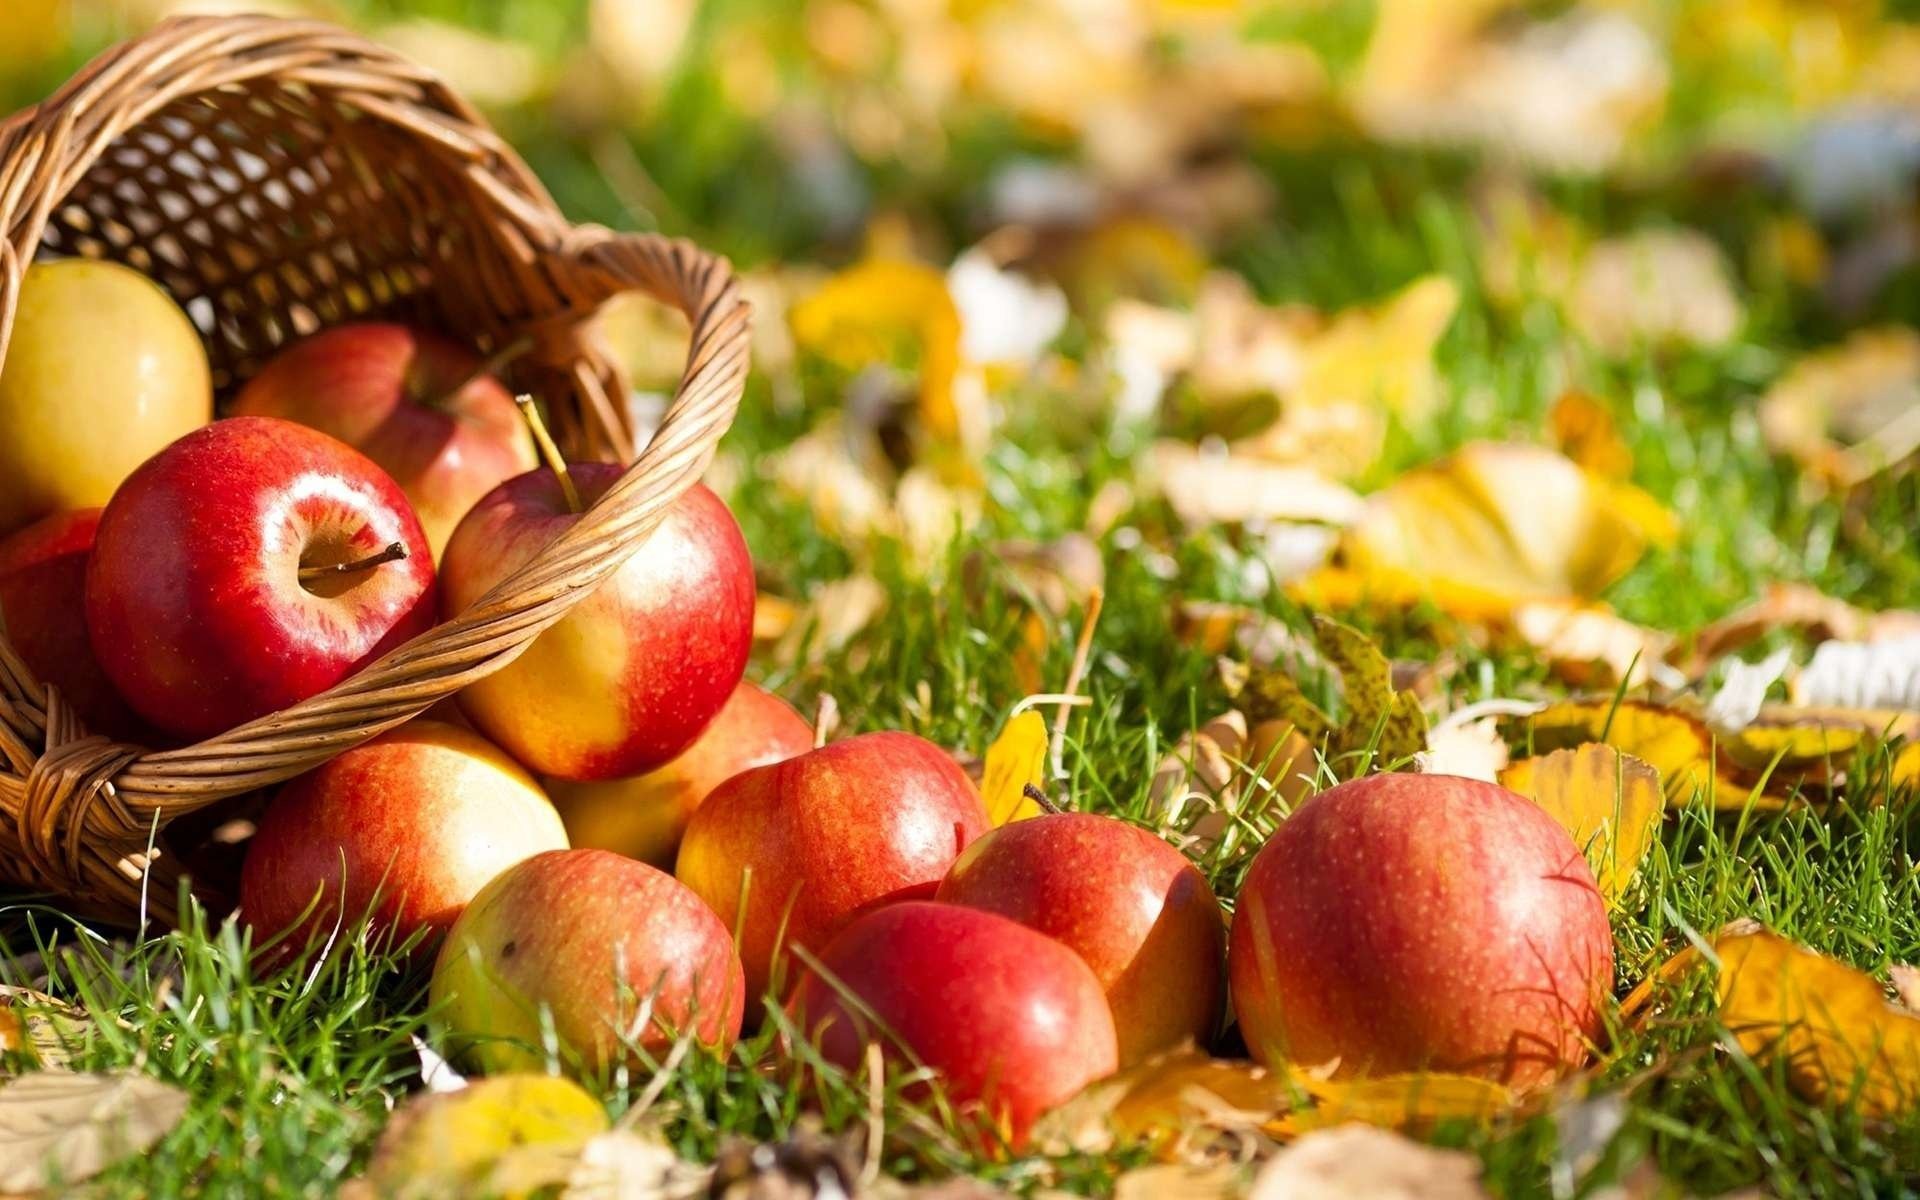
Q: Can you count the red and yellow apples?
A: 12